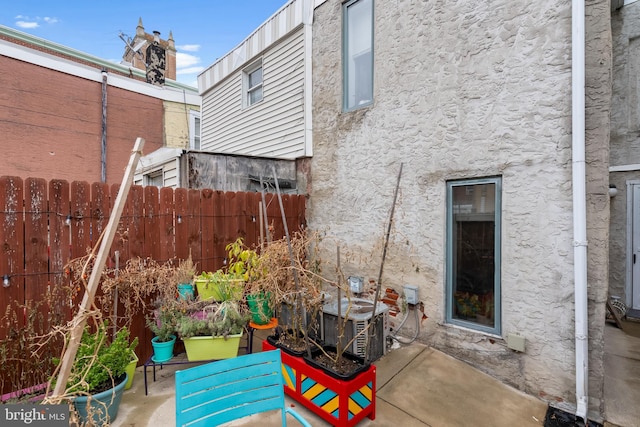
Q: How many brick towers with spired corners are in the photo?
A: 1